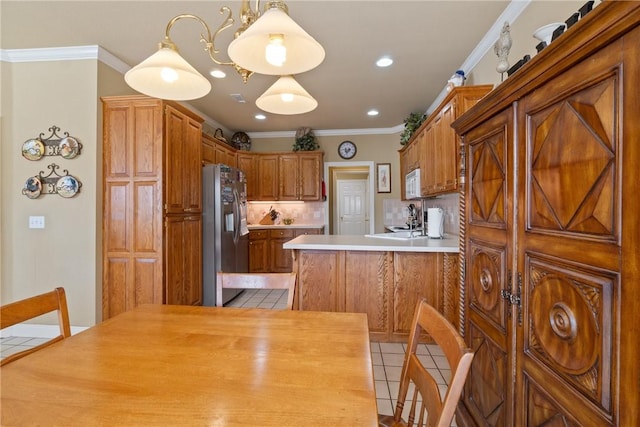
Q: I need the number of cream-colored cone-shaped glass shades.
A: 3